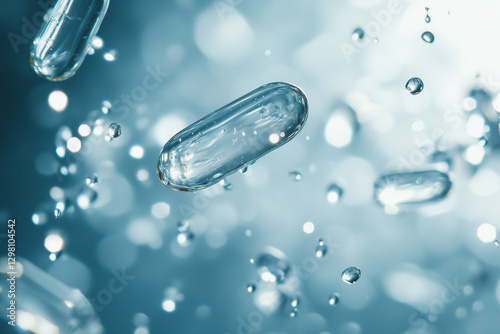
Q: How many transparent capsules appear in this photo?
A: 4